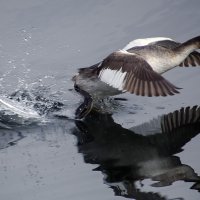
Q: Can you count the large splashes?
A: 1